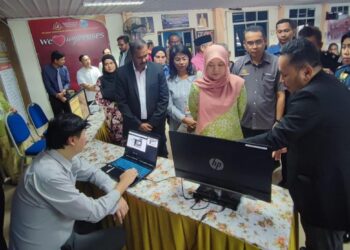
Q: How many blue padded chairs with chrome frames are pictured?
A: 2